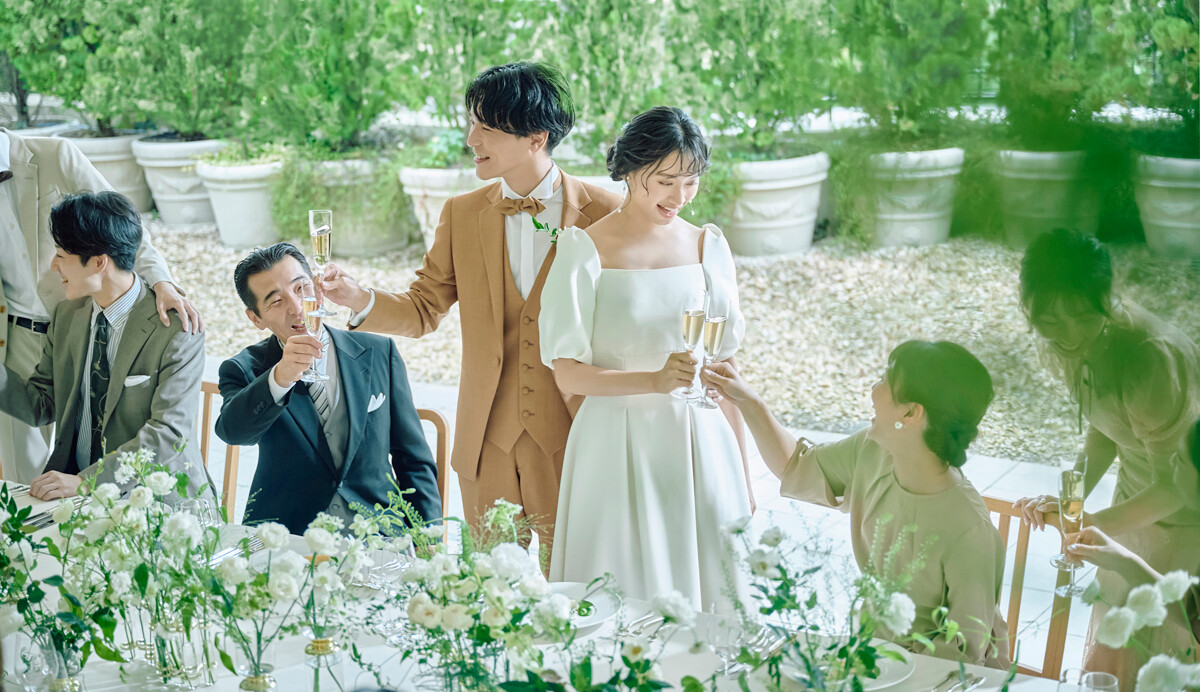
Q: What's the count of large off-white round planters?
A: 11